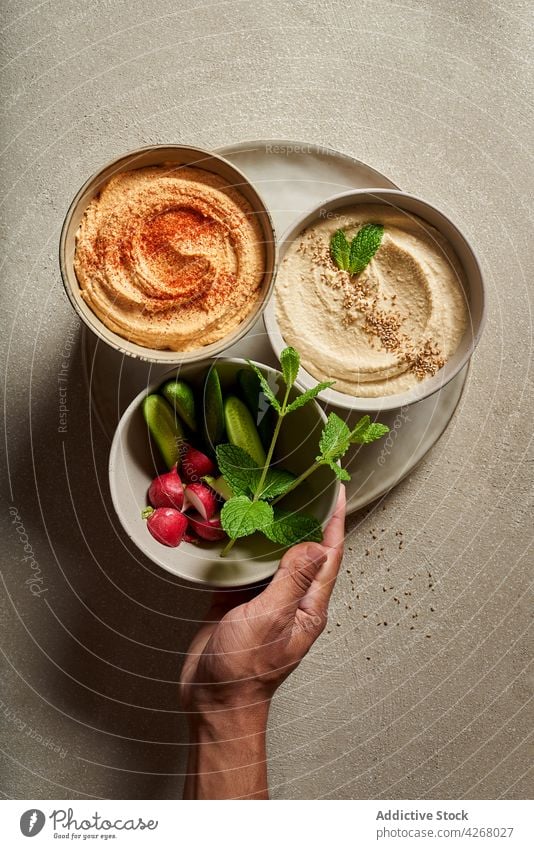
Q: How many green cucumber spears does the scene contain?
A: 5